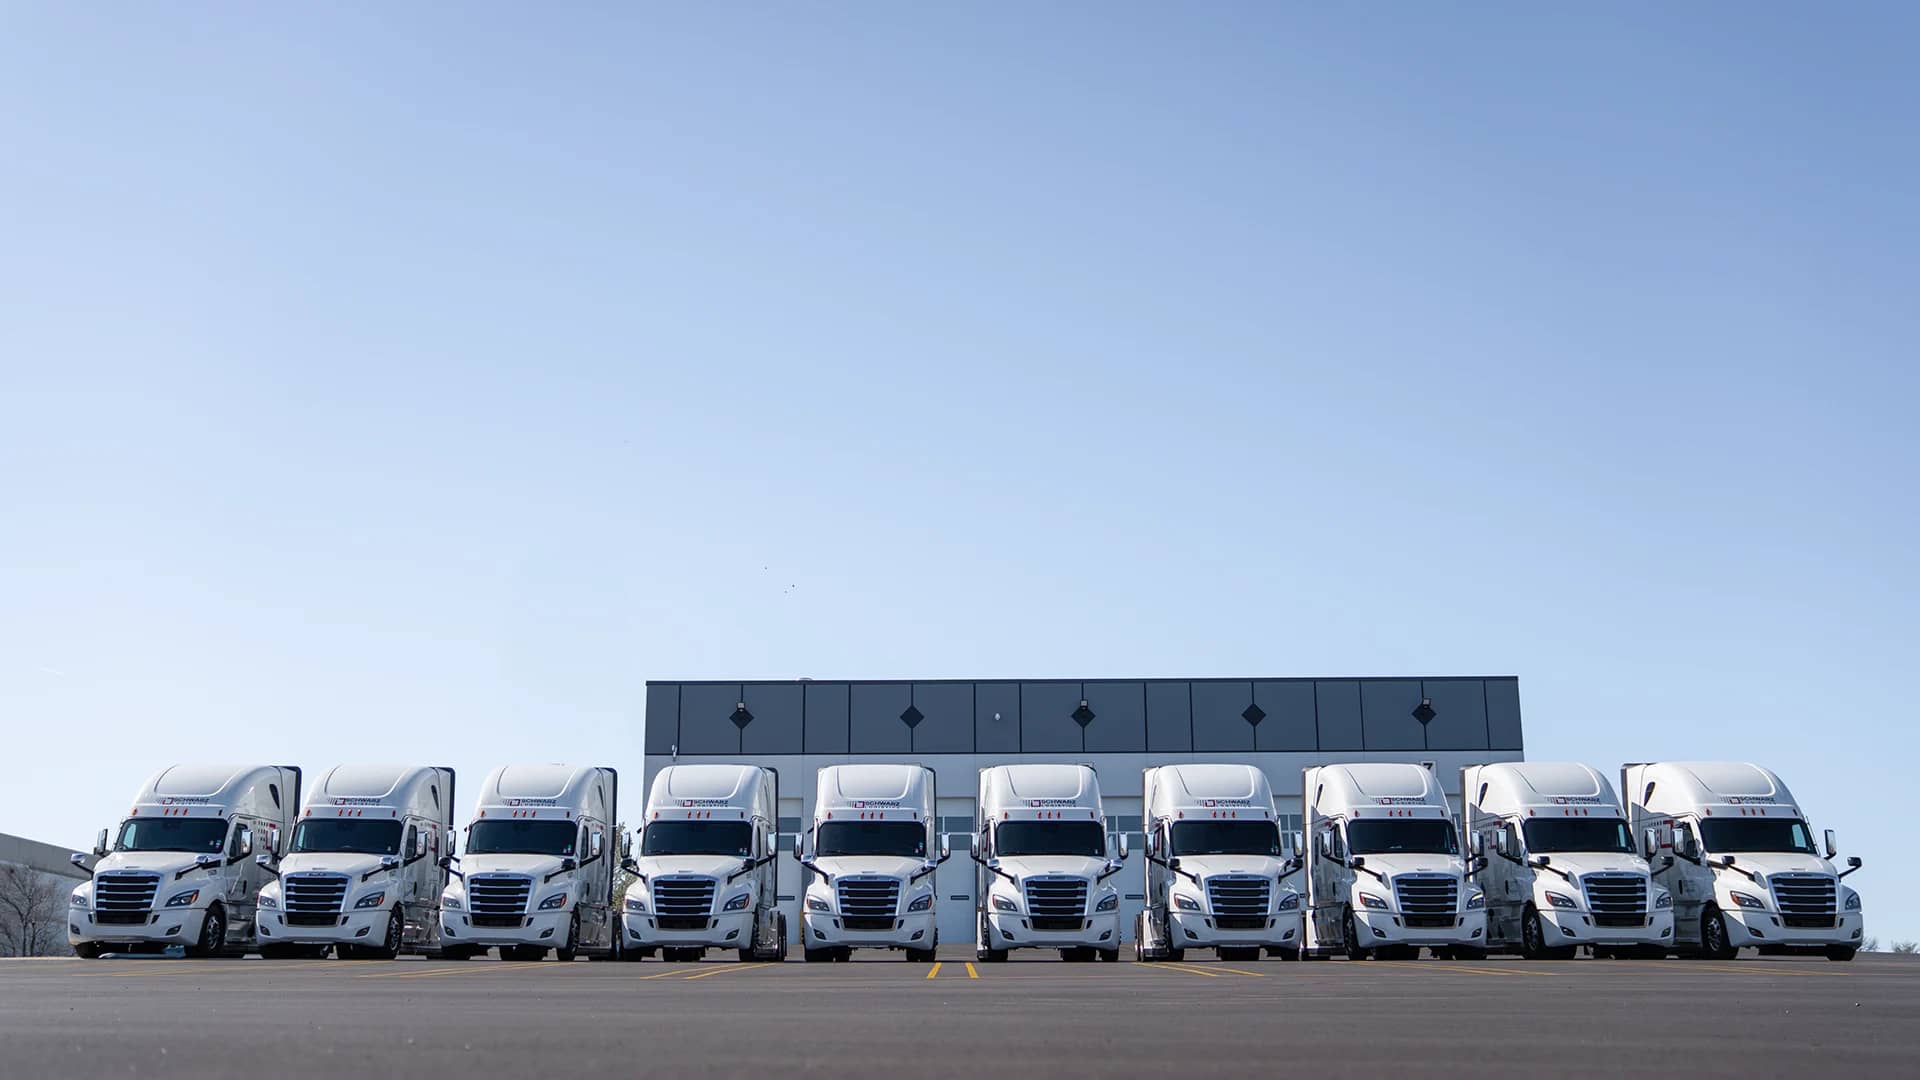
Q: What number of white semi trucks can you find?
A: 10